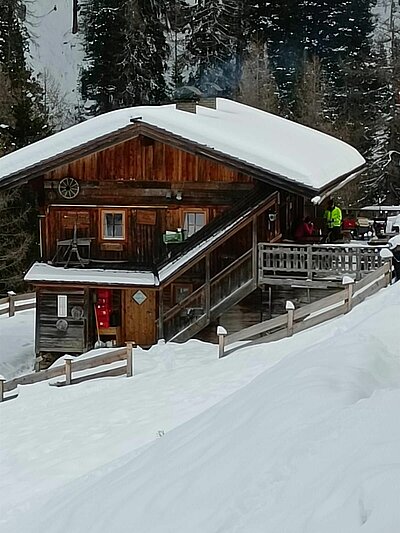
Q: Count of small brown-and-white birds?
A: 0